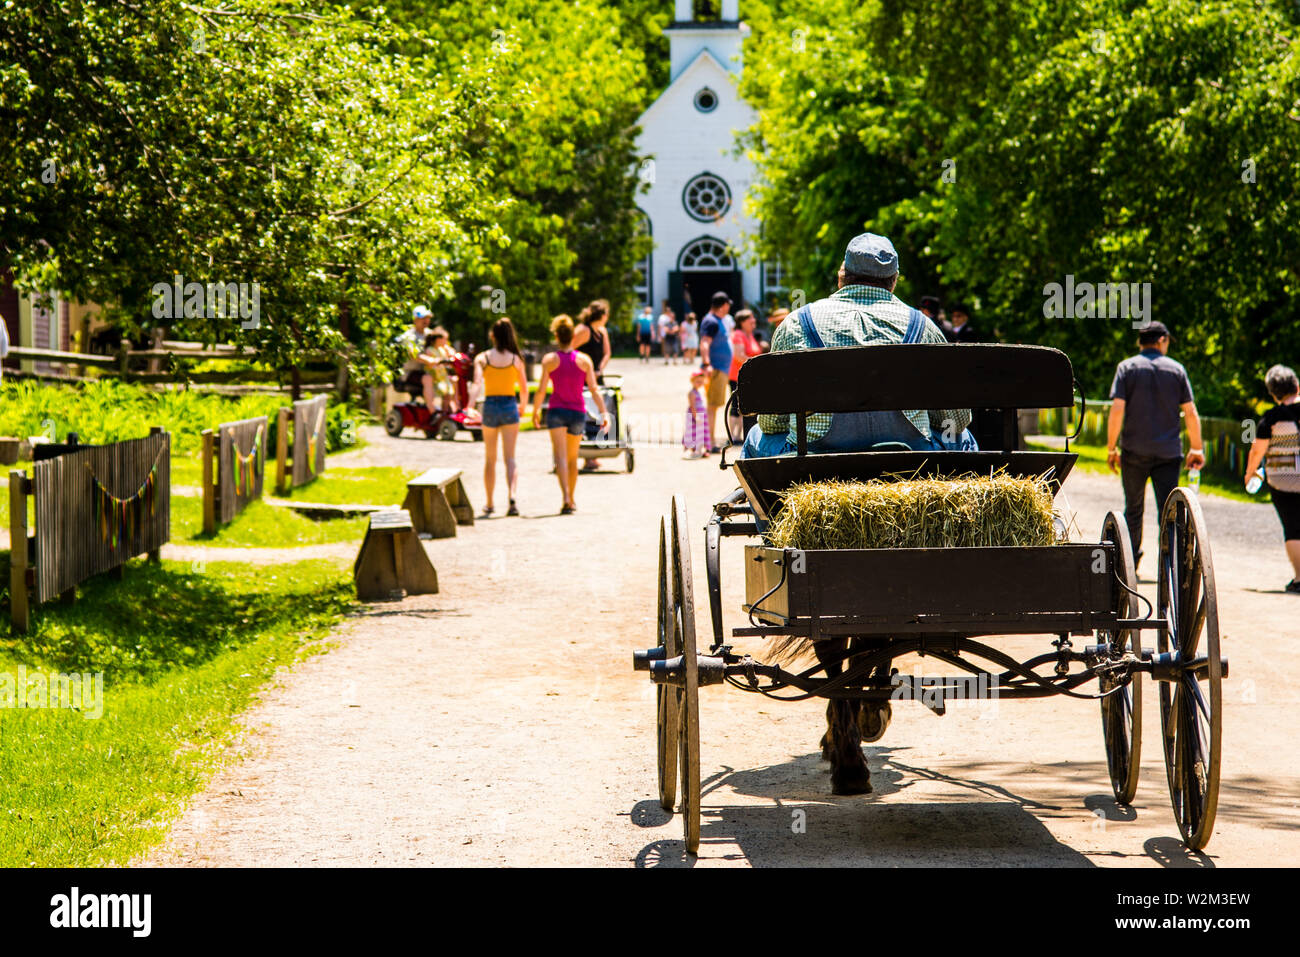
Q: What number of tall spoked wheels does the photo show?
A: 4